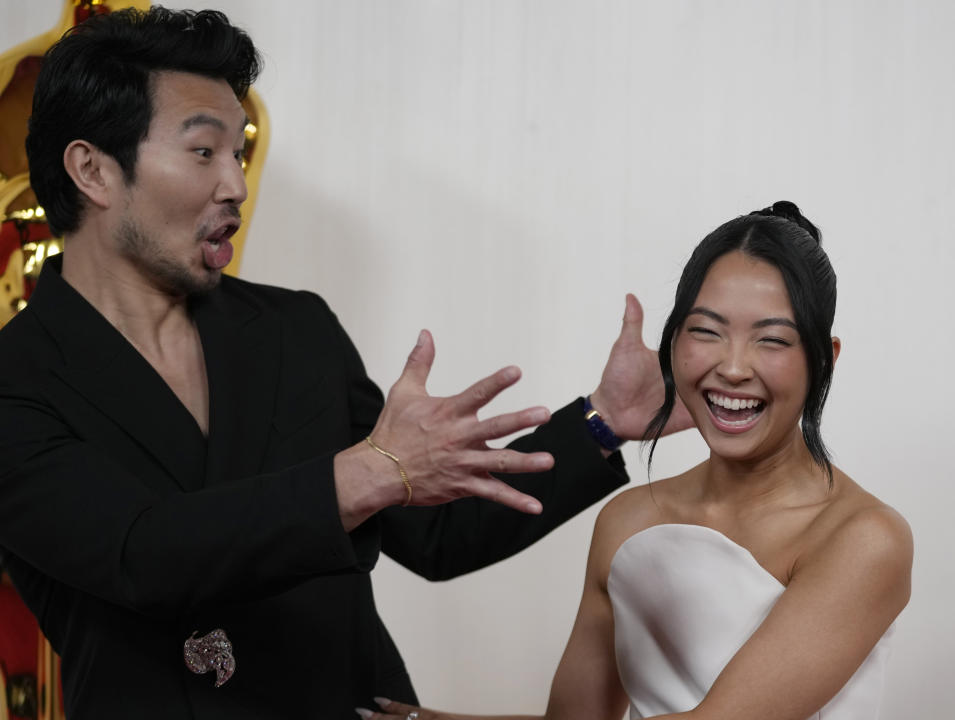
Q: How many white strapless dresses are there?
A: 1